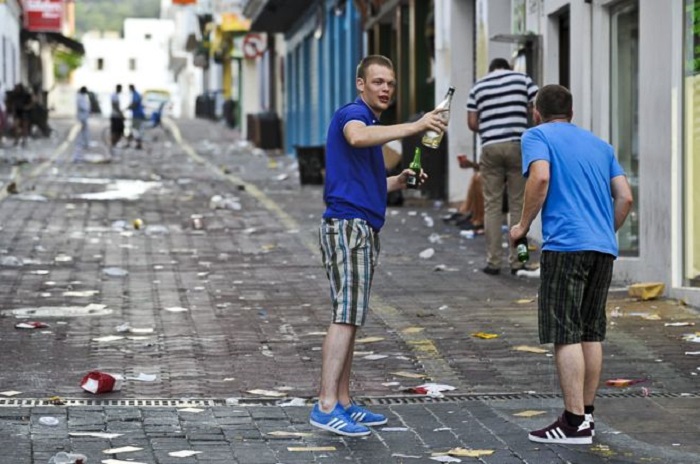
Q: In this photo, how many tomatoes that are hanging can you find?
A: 0